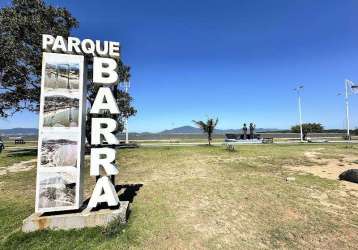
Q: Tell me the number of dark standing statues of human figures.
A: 2